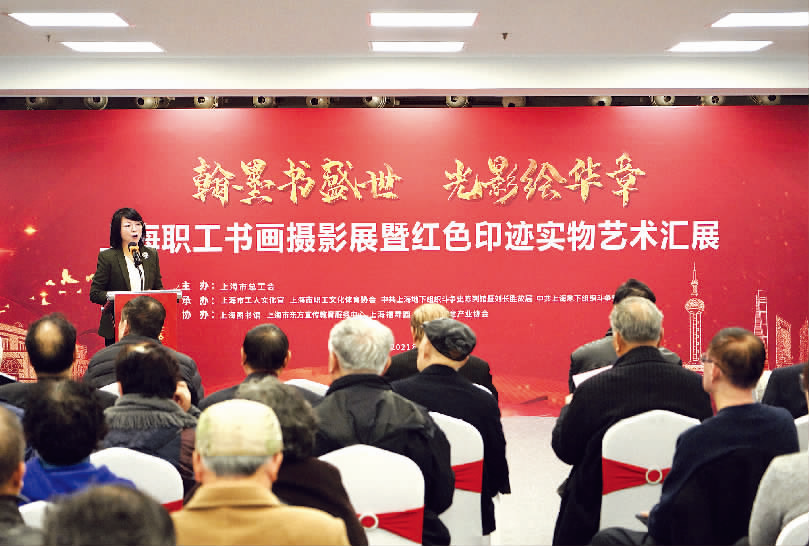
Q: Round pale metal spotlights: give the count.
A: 13